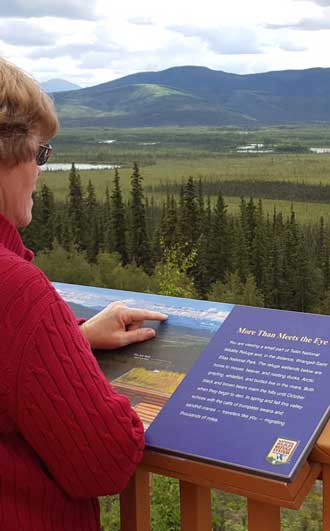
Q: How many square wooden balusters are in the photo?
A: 4